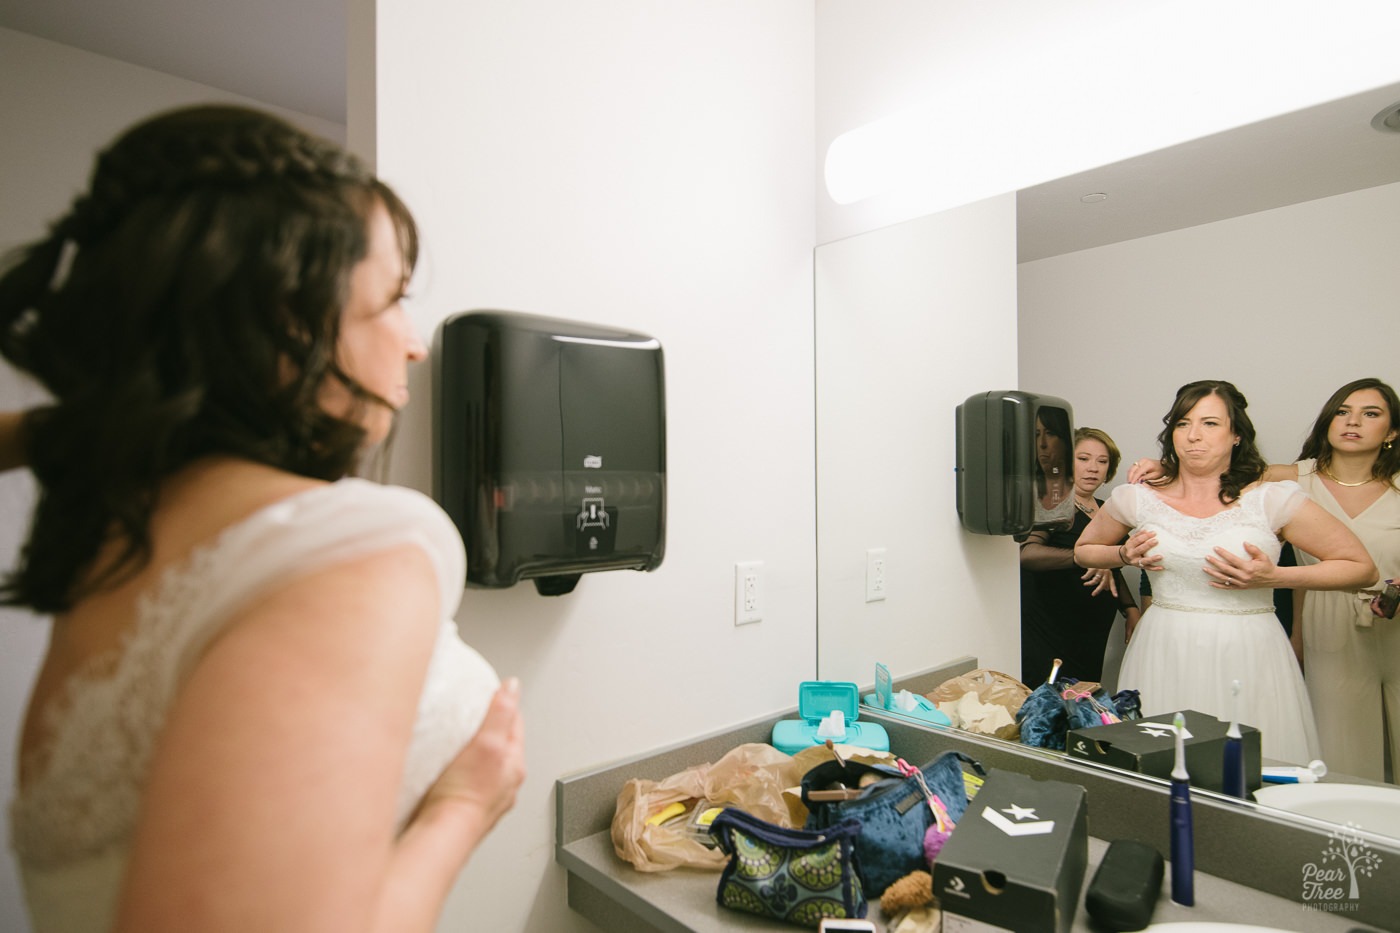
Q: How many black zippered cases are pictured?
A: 1